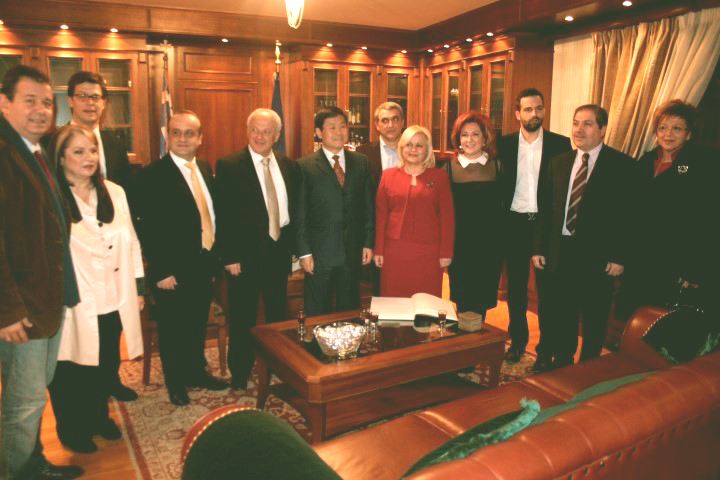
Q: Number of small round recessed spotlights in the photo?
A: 14